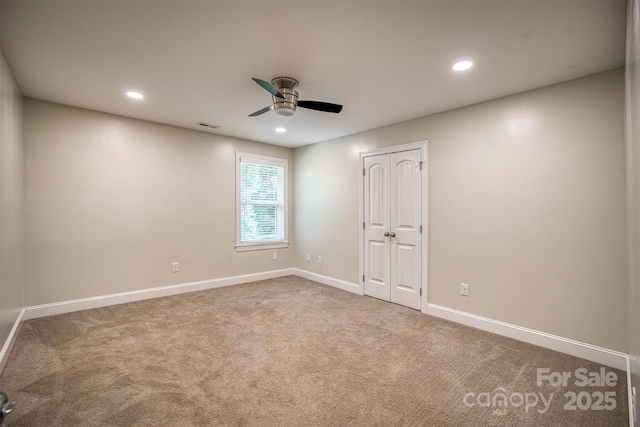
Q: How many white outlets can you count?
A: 5